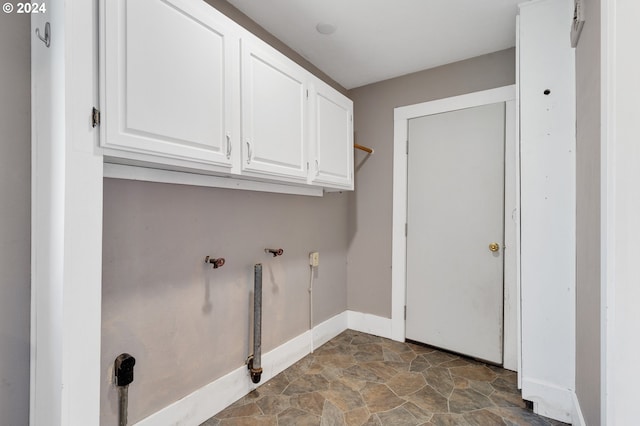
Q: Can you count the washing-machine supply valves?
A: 2